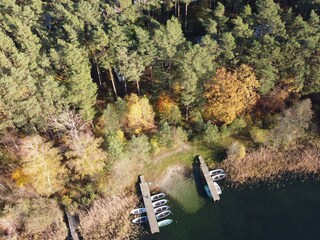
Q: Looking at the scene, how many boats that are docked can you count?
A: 11